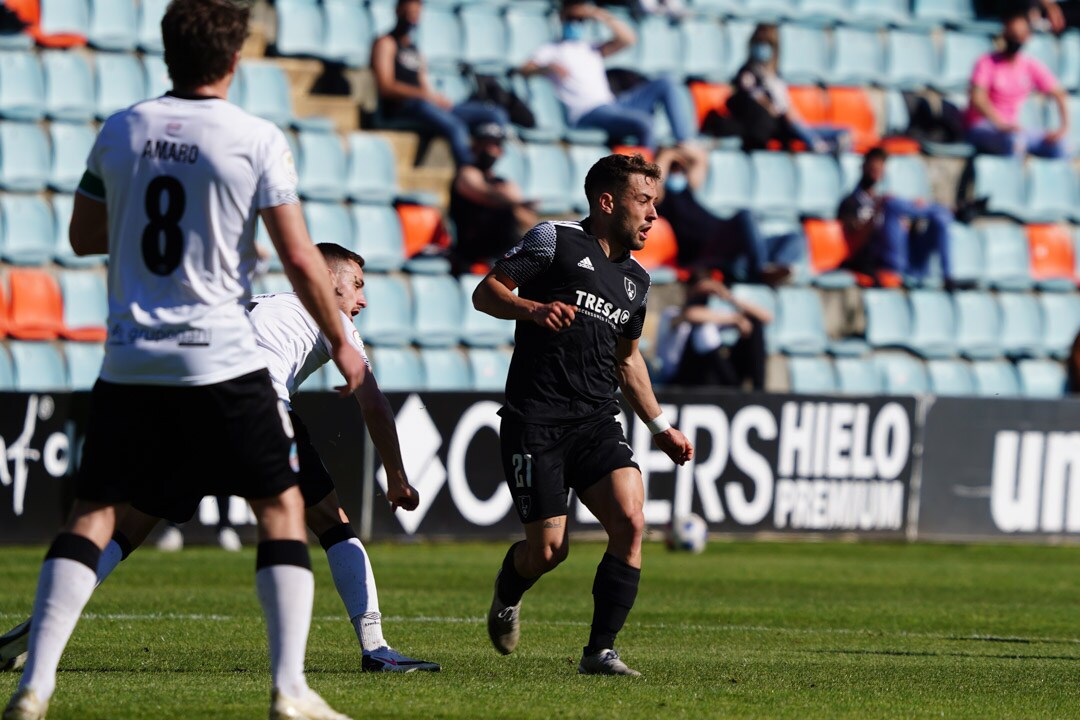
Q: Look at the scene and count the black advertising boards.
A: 3